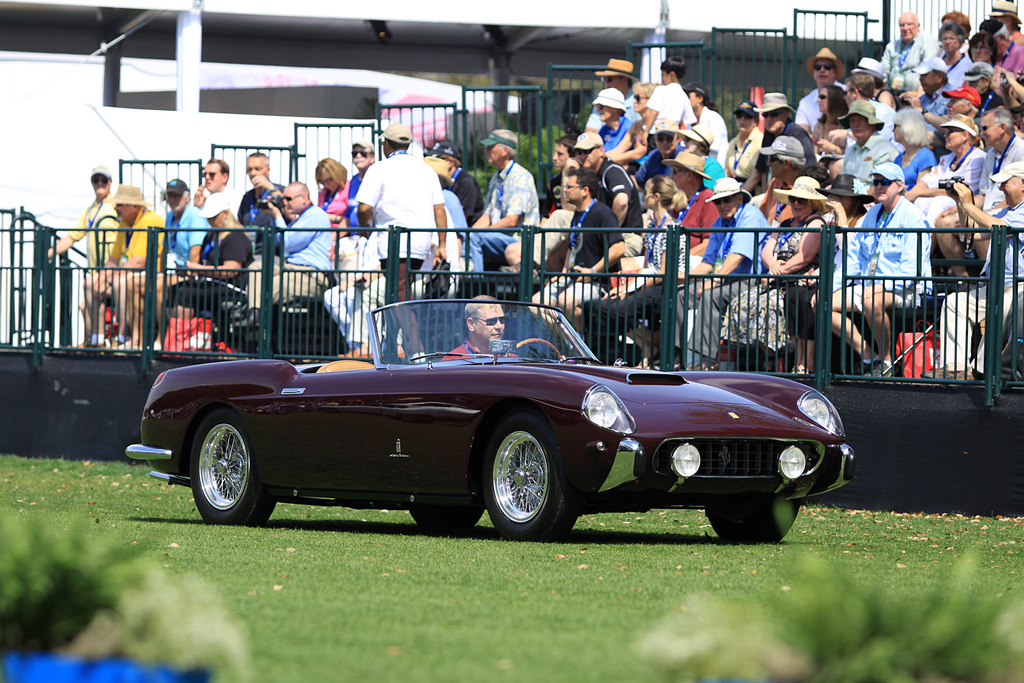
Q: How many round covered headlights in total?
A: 2